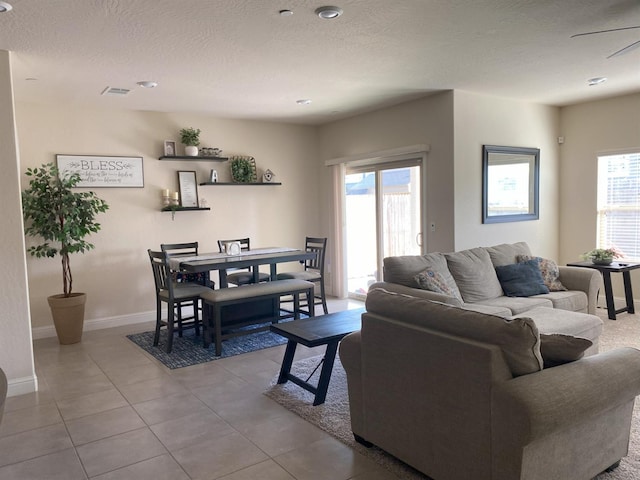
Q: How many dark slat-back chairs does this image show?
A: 4